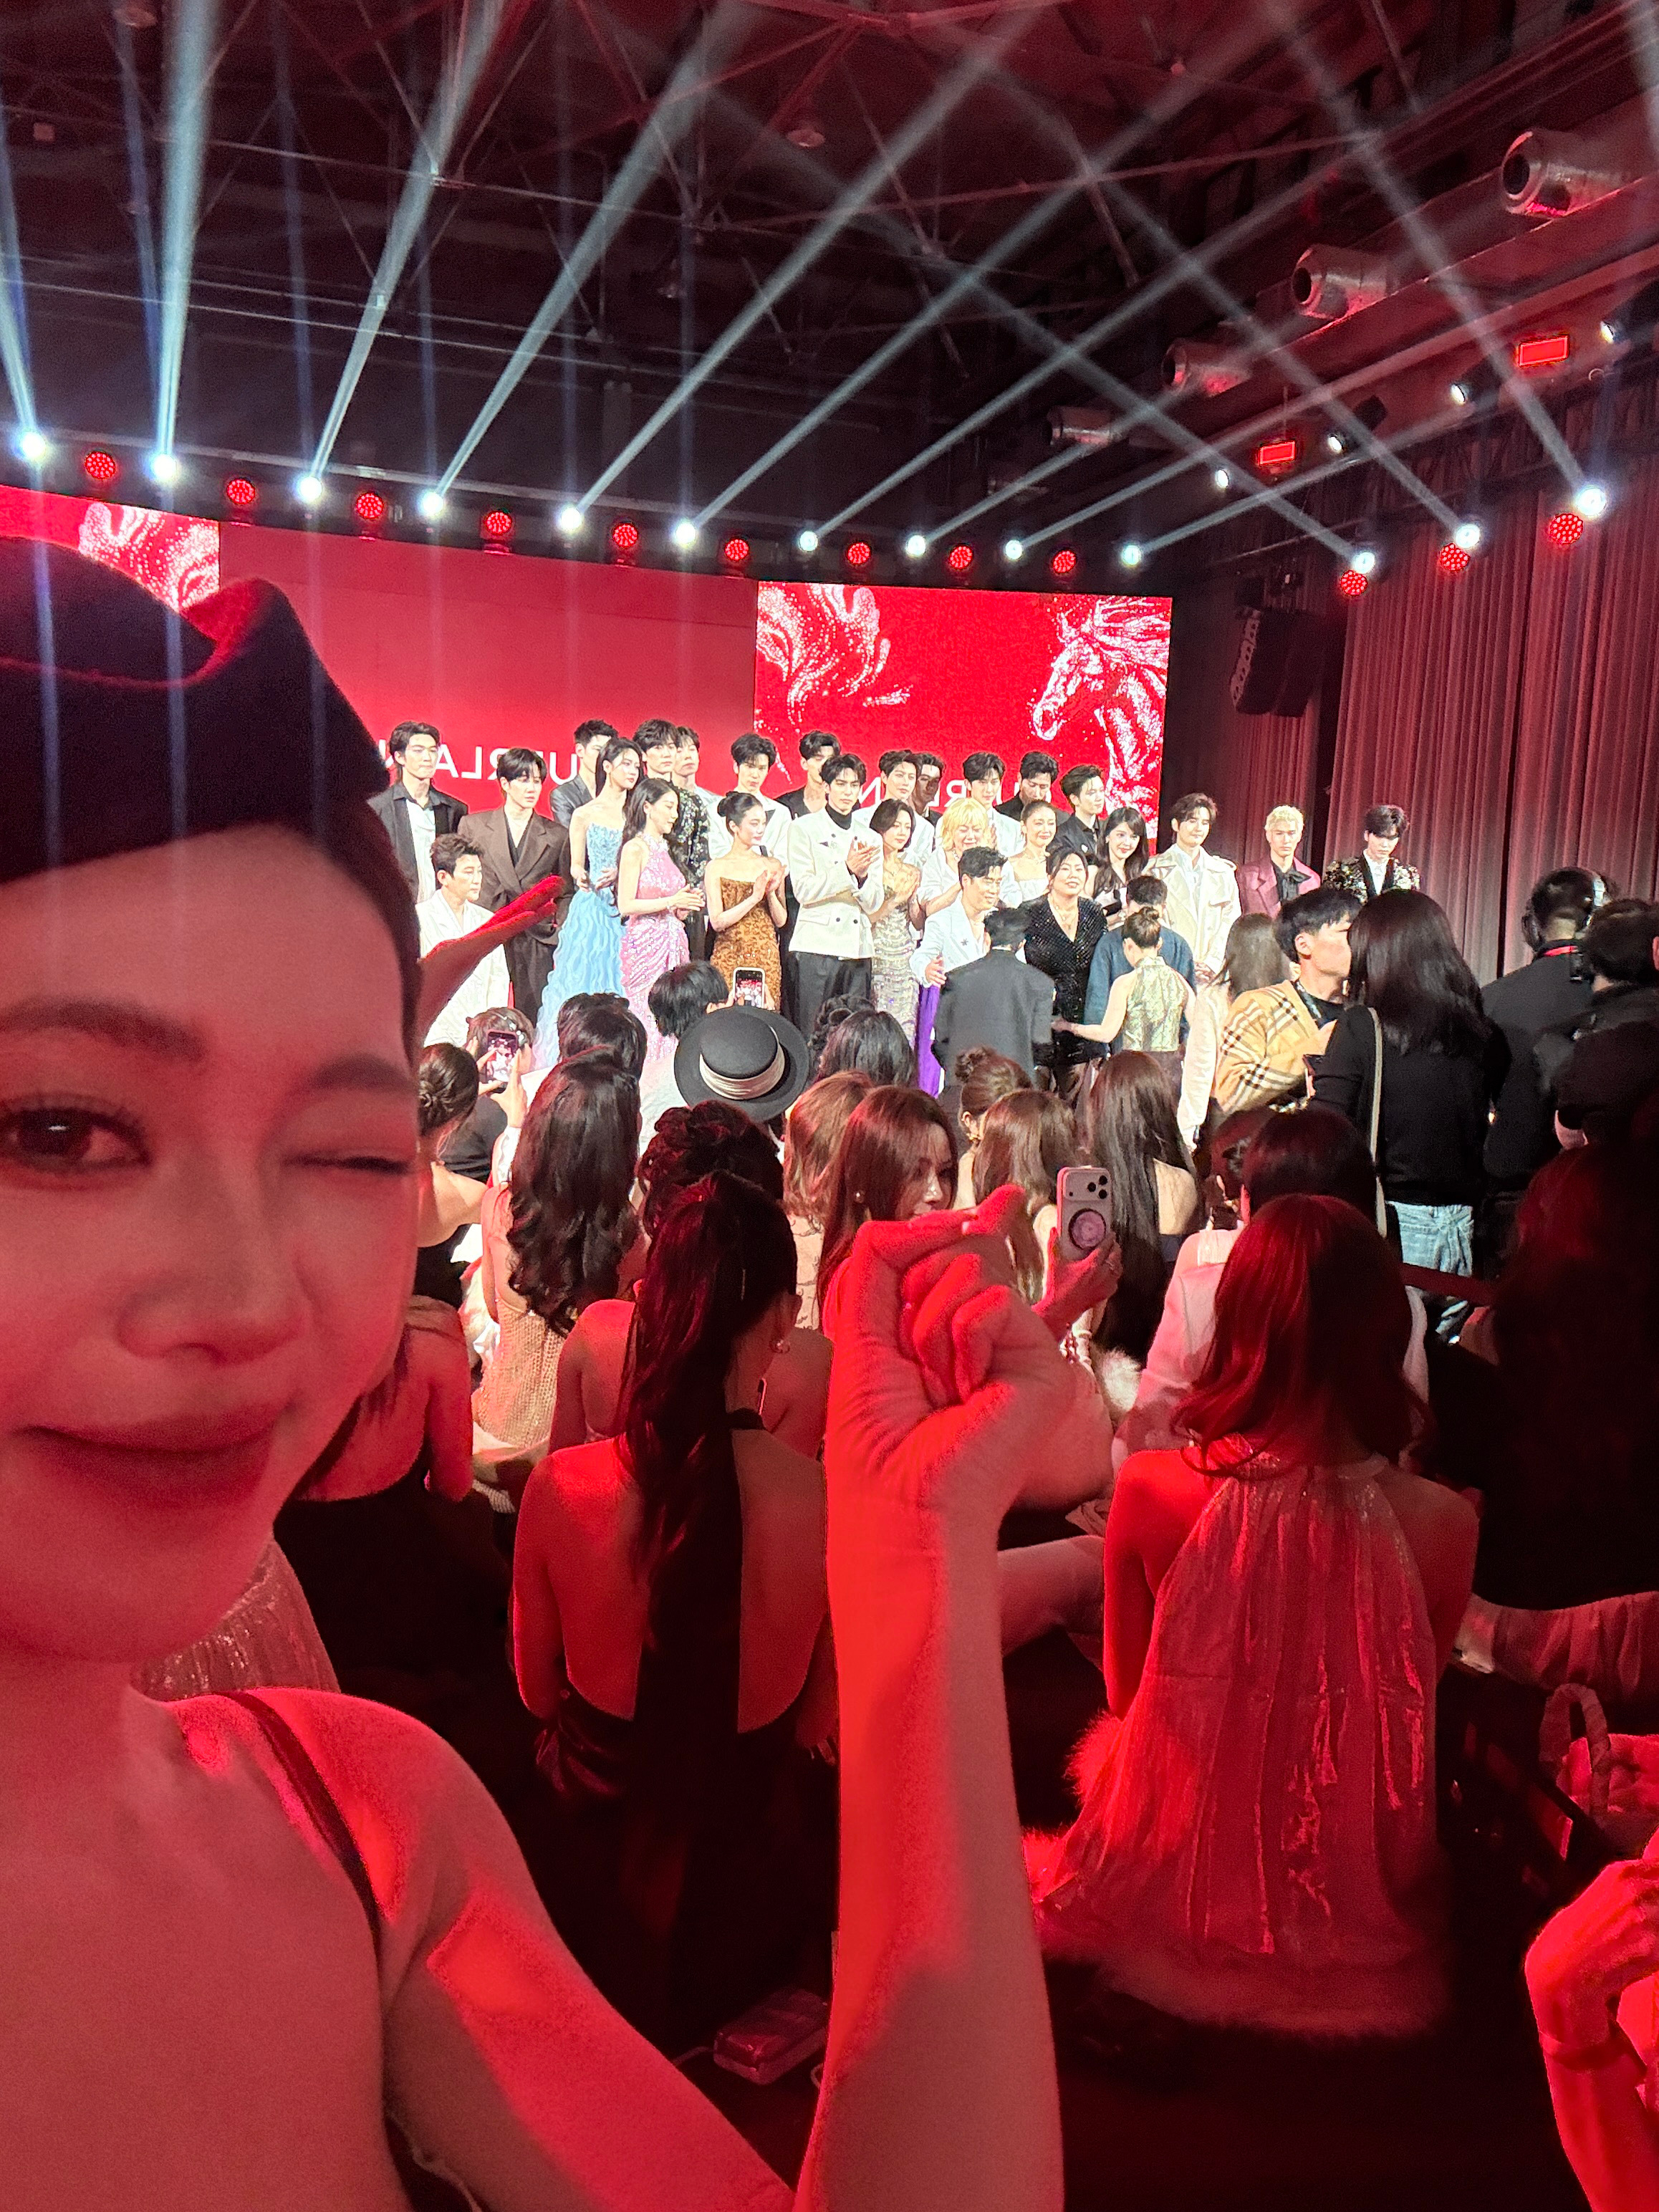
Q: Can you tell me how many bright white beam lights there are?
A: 13